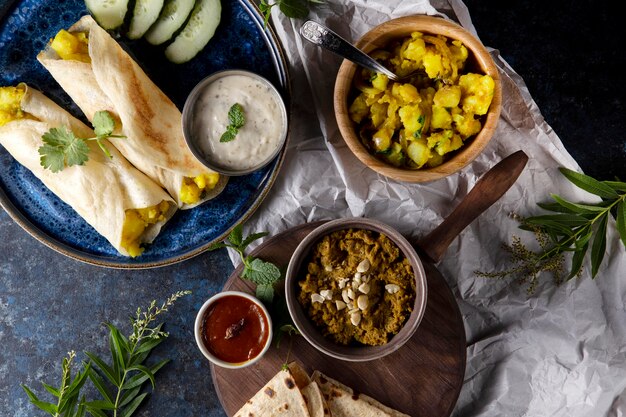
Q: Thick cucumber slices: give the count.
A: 4